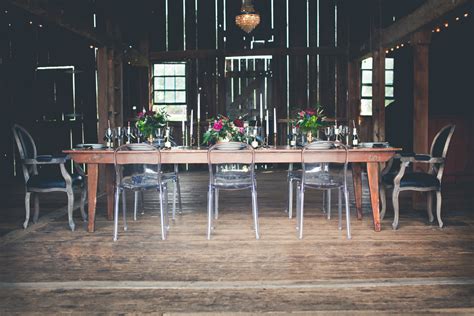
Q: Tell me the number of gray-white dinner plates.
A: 5